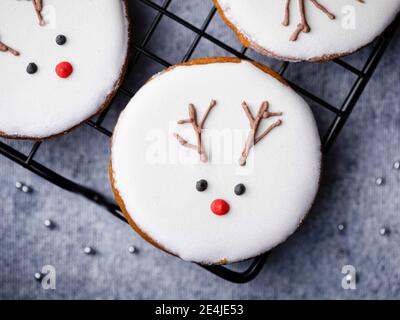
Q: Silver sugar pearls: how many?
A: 11